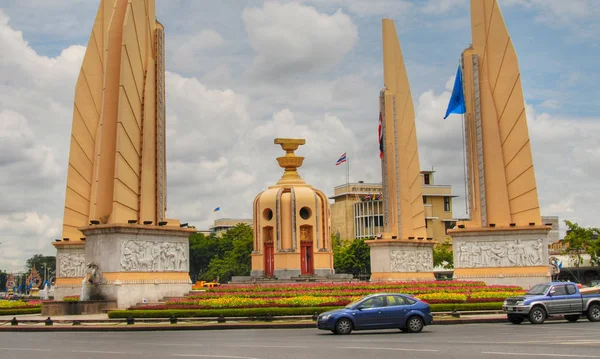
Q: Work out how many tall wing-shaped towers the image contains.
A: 4